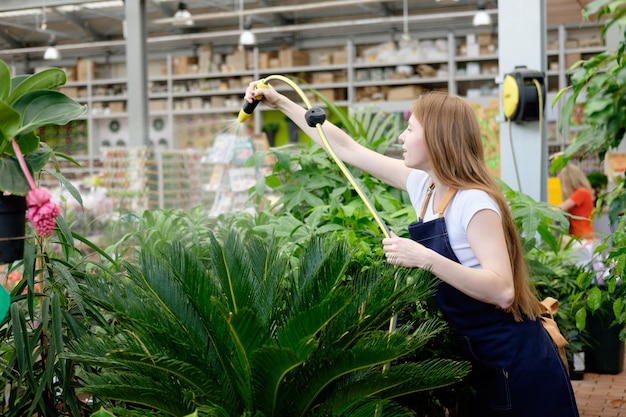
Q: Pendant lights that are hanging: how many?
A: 4